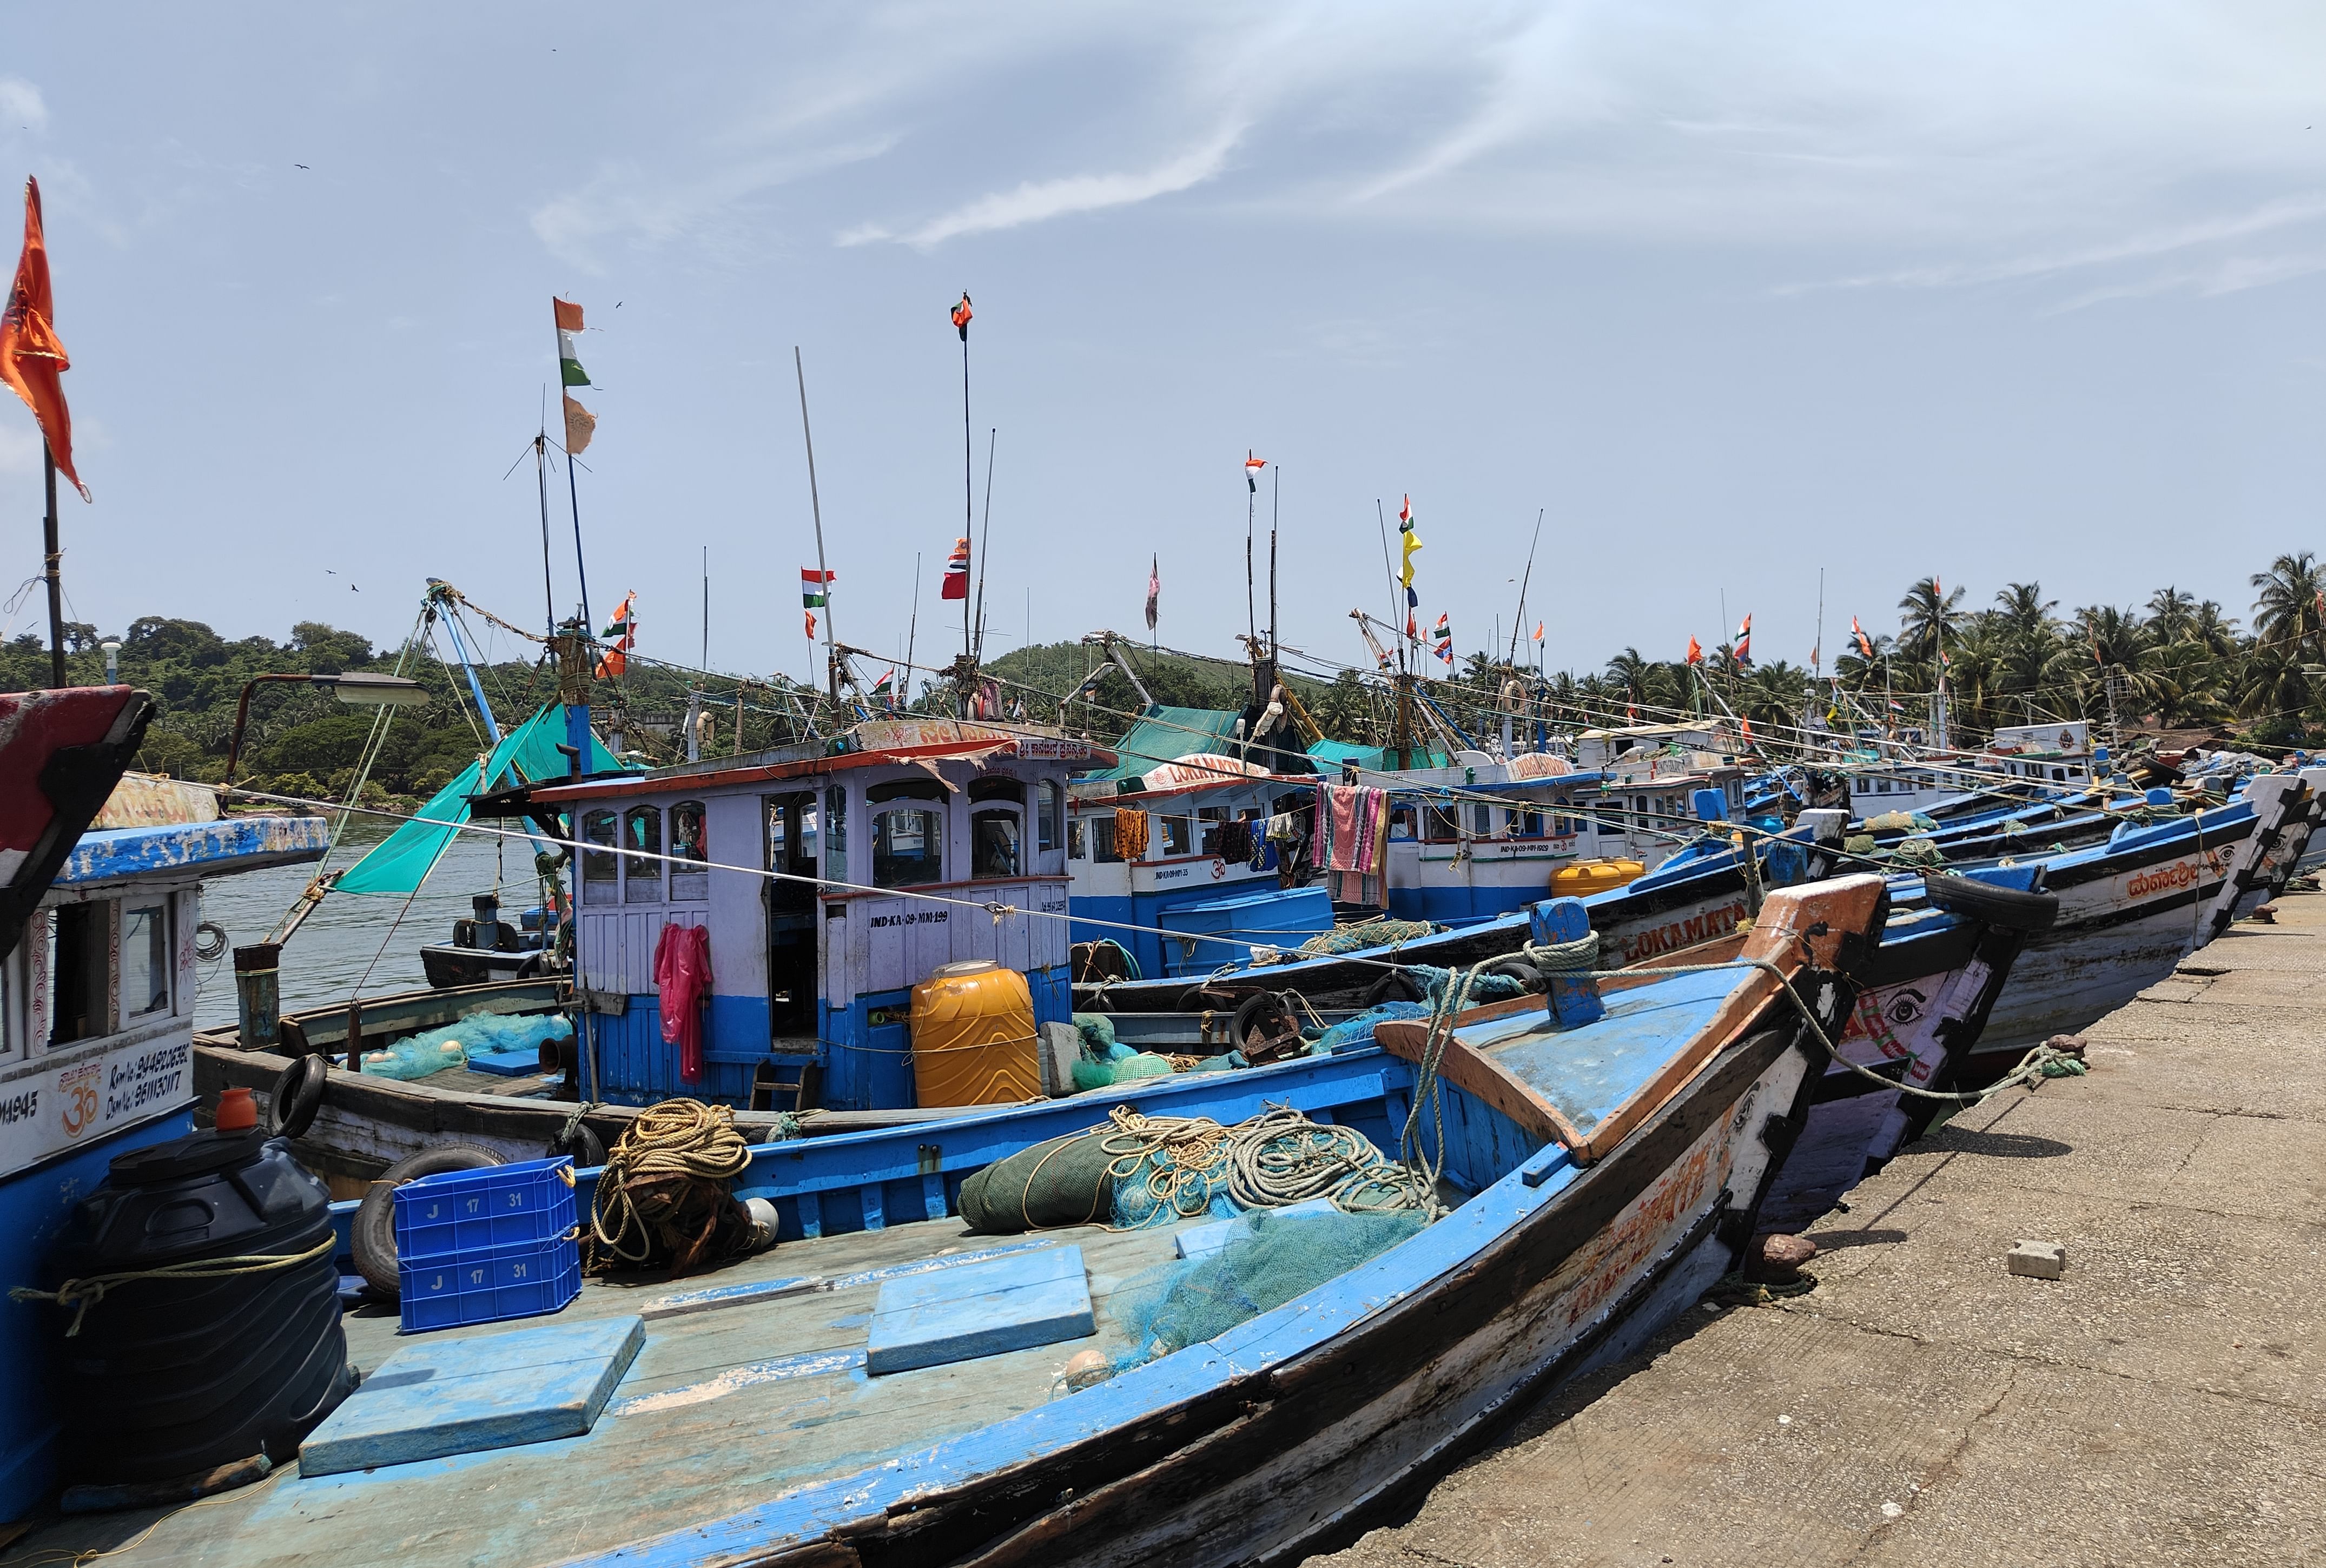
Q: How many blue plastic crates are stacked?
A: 2